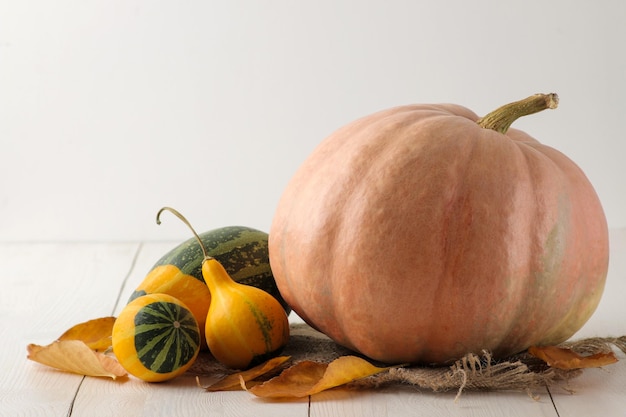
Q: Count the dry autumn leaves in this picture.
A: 5